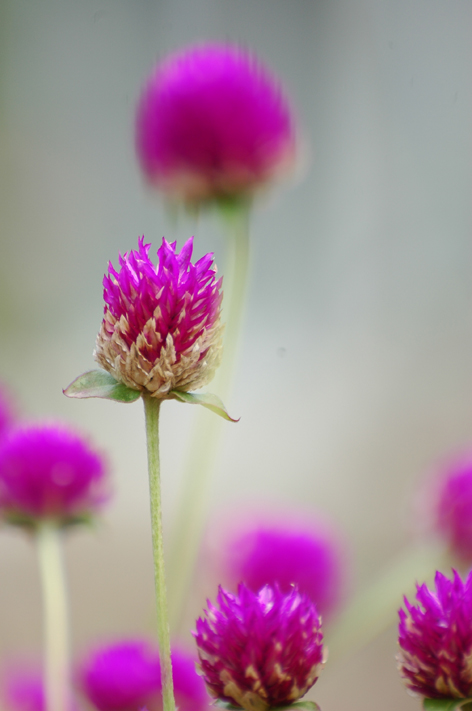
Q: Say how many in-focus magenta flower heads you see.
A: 3